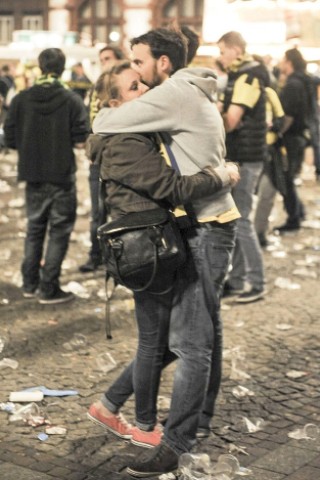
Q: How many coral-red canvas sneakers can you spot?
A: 2